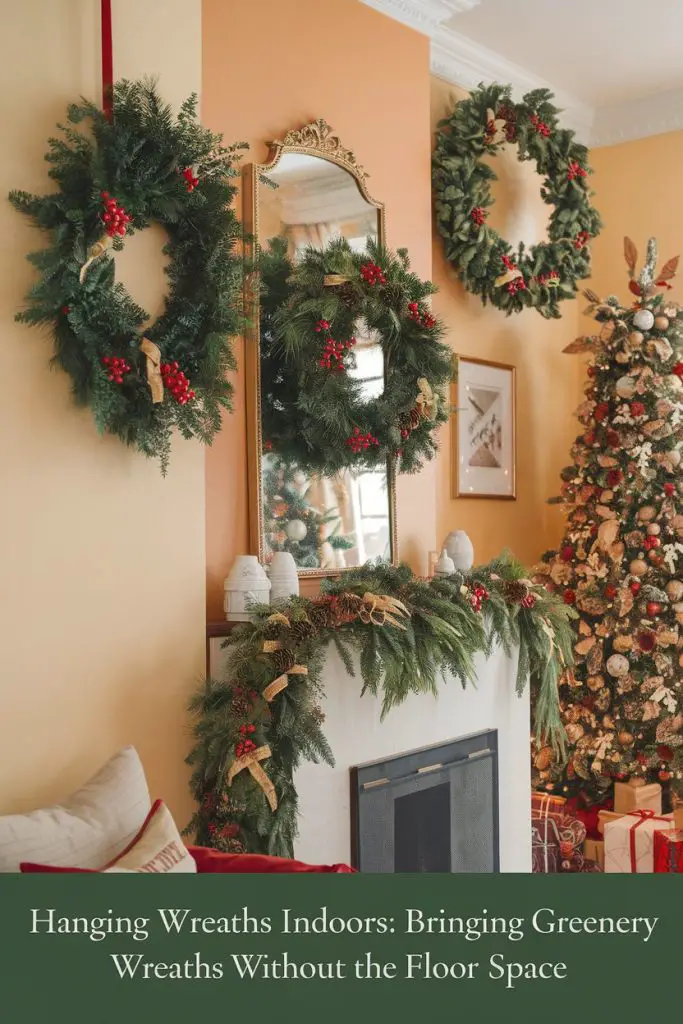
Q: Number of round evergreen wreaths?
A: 3